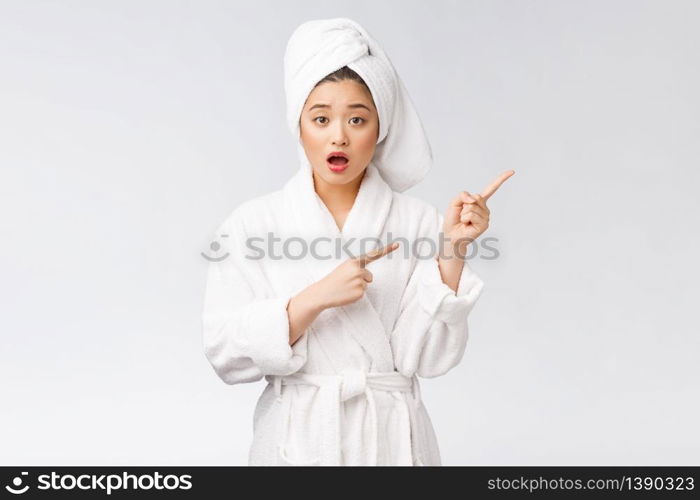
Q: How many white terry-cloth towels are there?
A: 1